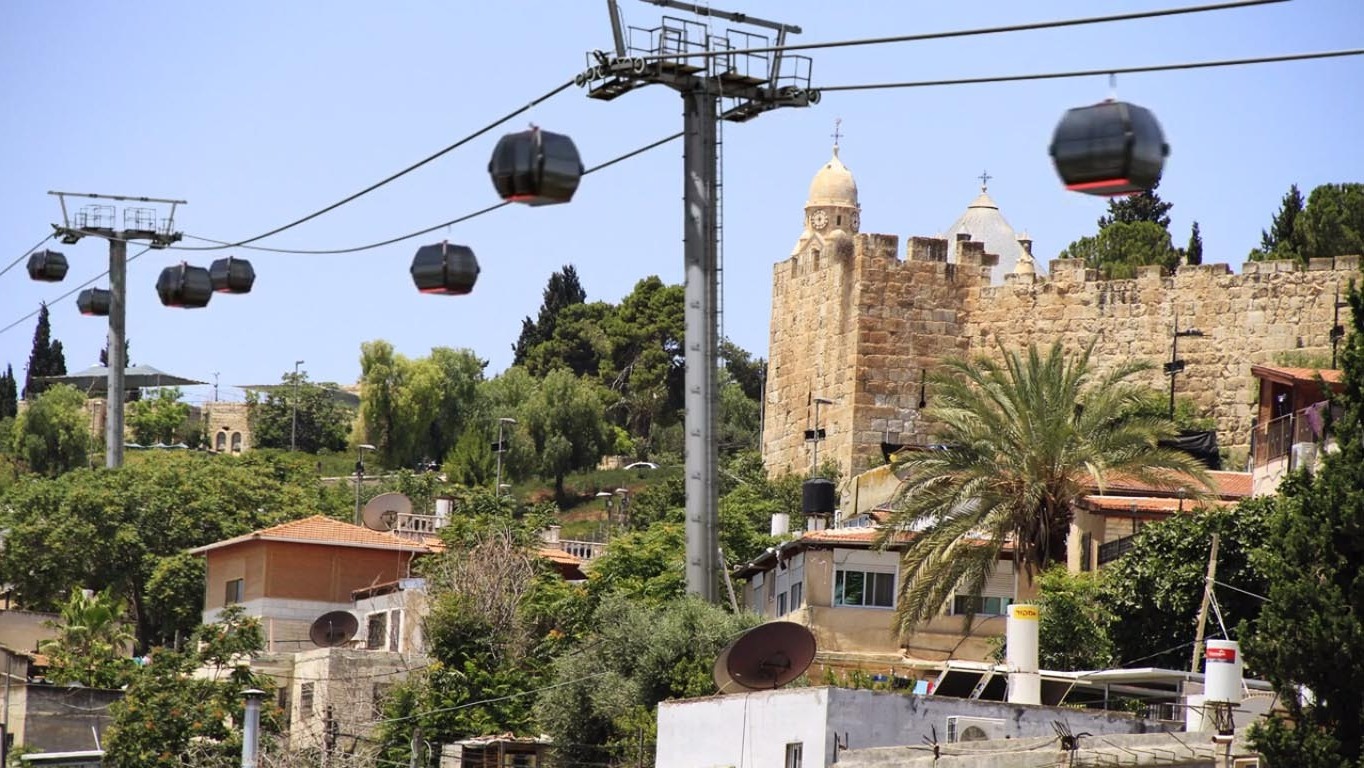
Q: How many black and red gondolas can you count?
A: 7